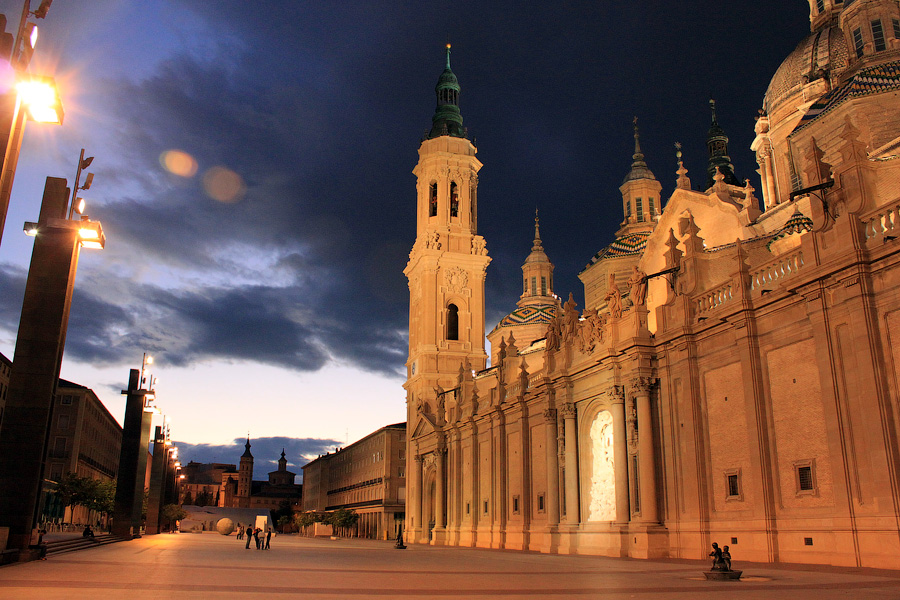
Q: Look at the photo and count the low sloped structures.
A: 1